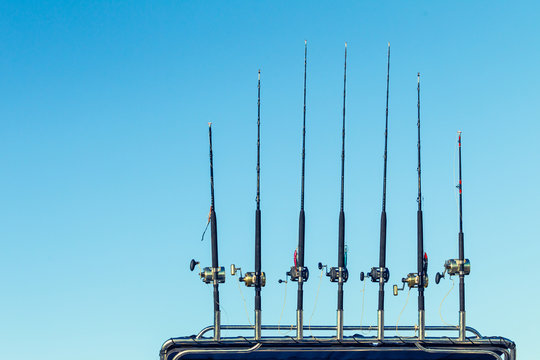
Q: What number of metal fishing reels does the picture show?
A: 7